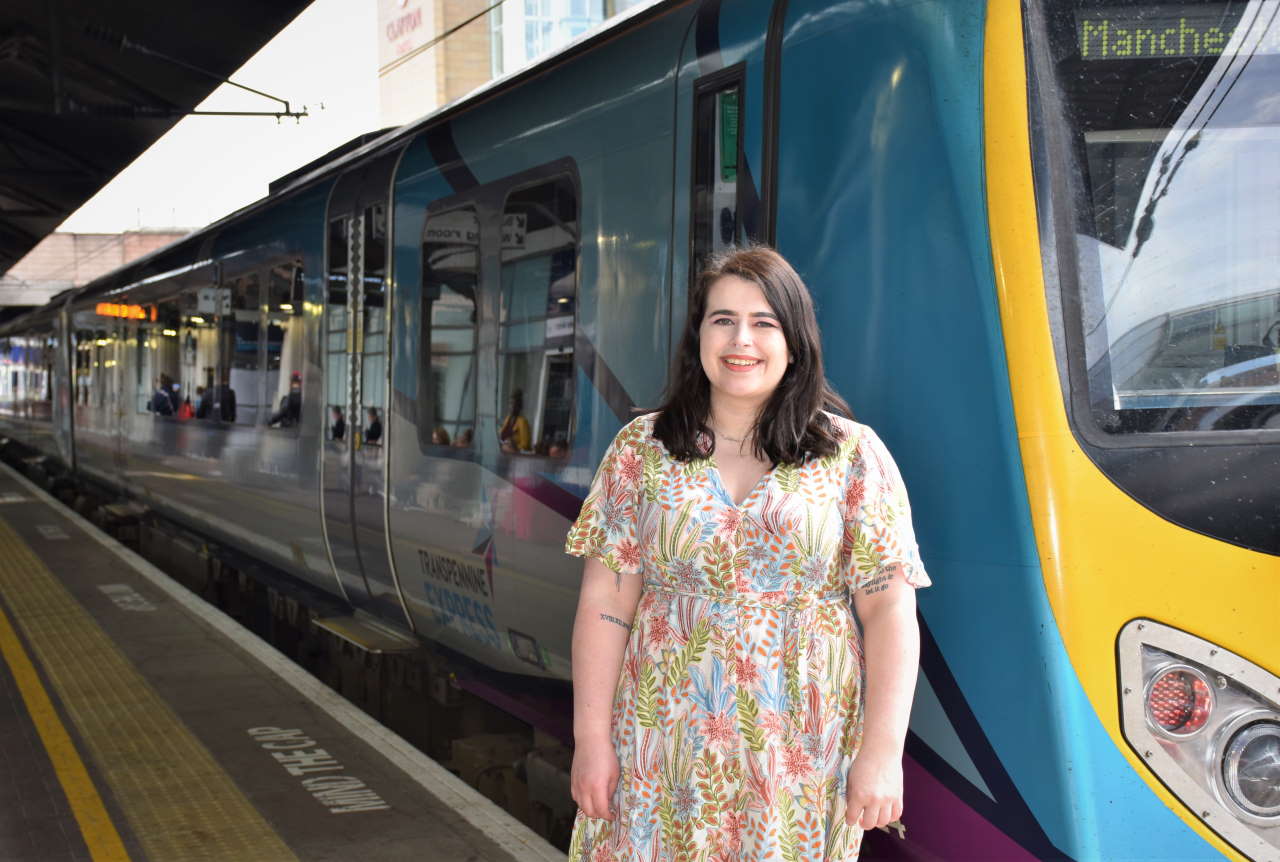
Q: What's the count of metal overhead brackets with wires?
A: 1